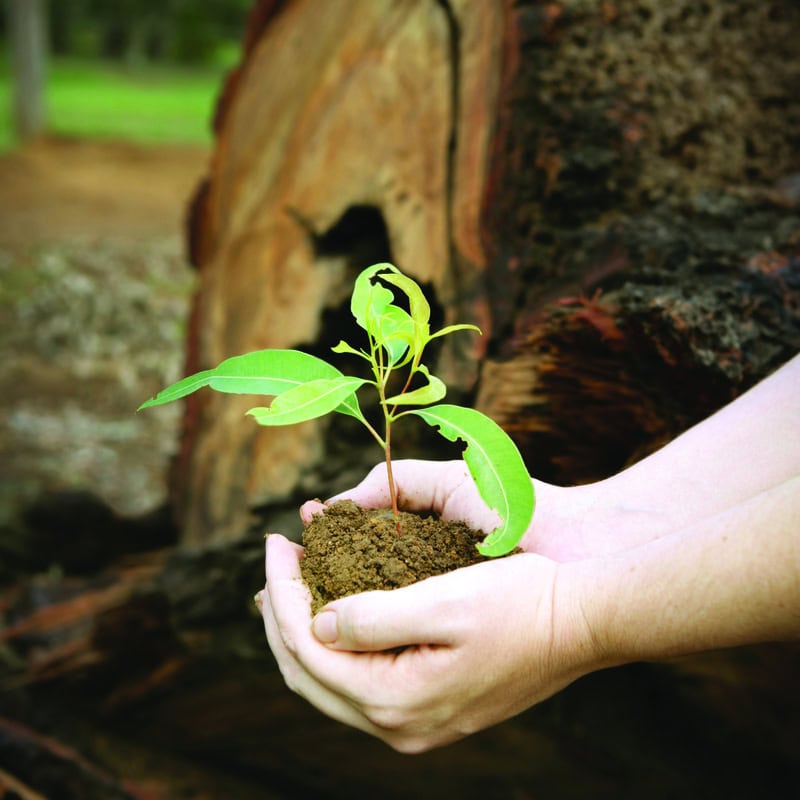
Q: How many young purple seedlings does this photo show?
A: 0